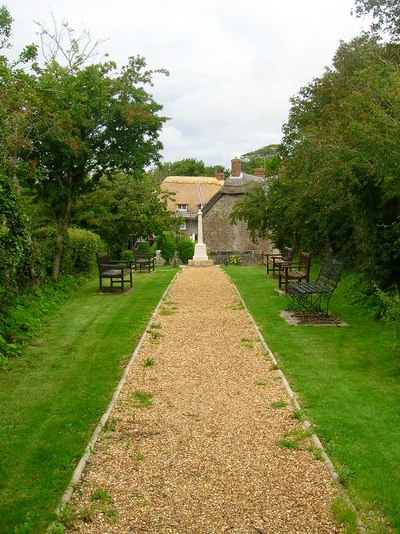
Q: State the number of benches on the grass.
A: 5